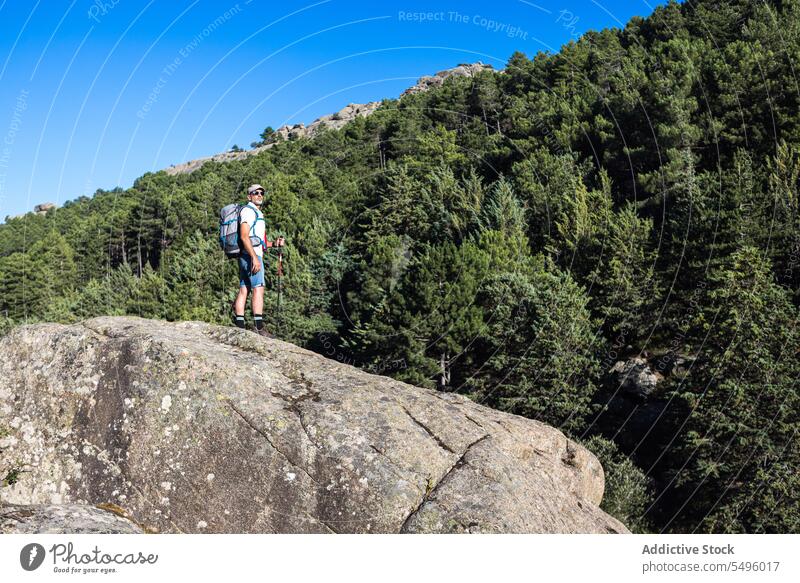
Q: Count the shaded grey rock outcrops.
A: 1